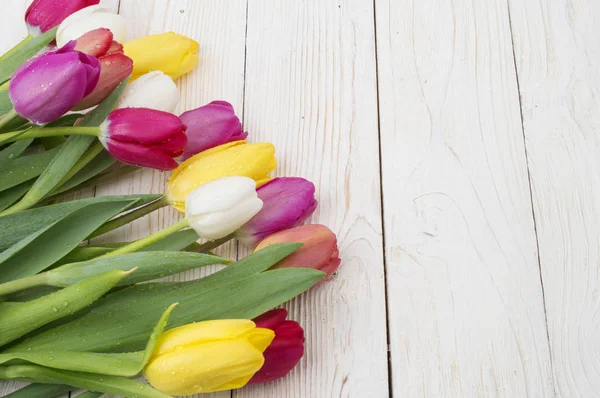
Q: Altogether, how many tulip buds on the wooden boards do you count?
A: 14